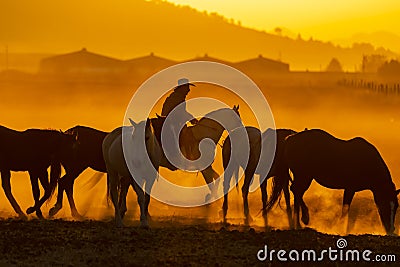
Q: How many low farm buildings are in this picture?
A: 4